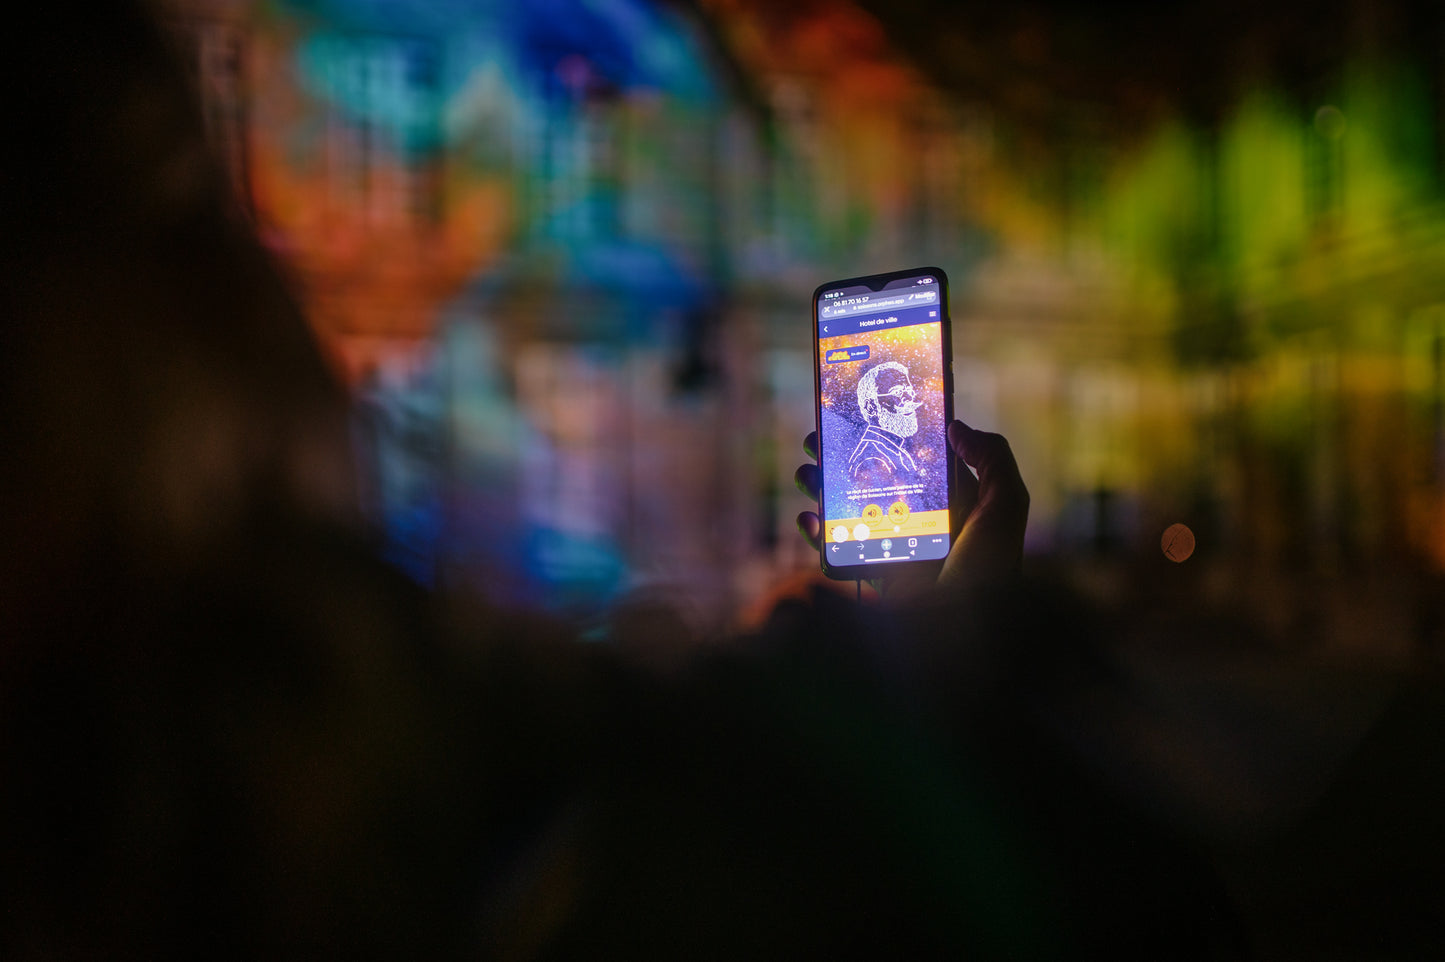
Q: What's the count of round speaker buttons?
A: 2